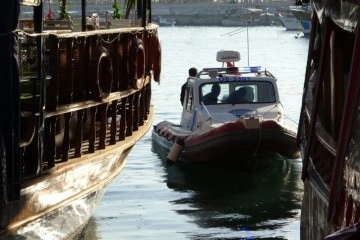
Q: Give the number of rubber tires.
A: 2